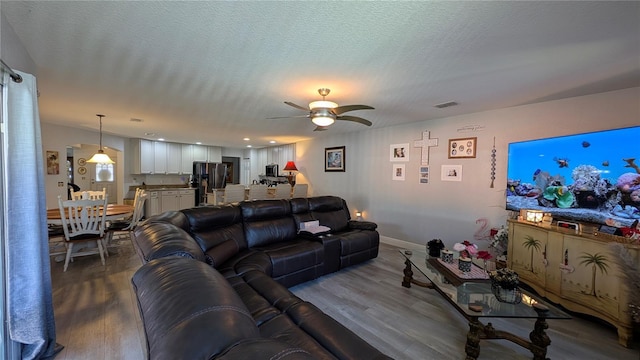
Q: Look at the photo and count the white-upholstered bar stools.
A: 4